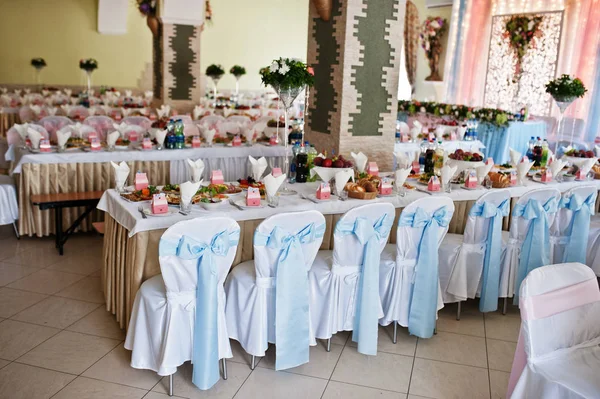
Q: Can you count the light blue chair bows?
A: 7